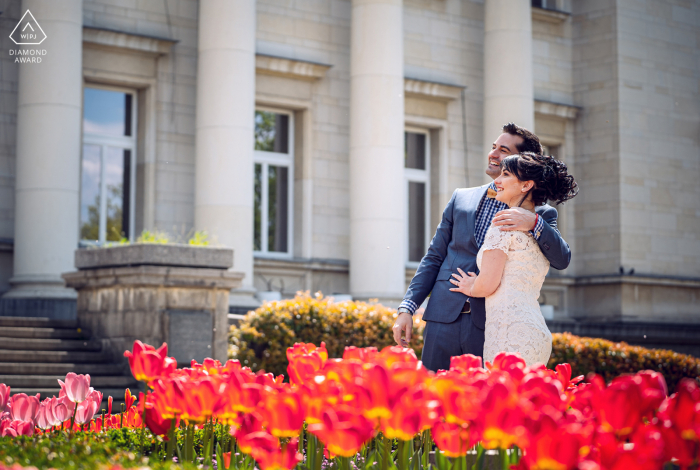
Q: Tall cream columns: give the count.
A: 4